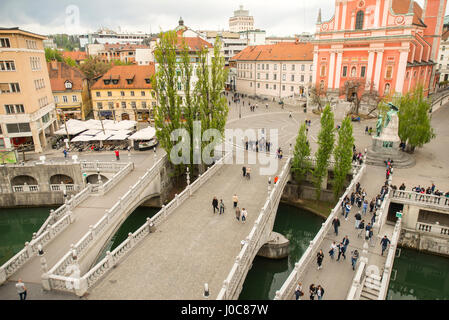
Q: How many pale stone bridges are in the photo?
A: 3